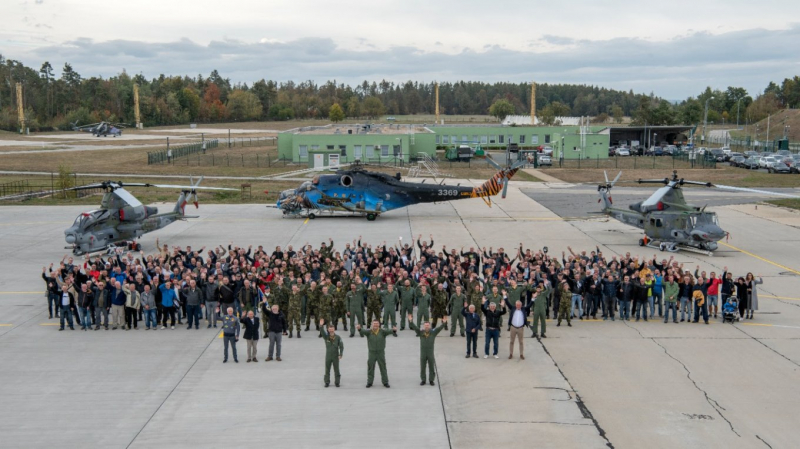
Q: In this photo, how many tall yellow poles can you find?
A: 4